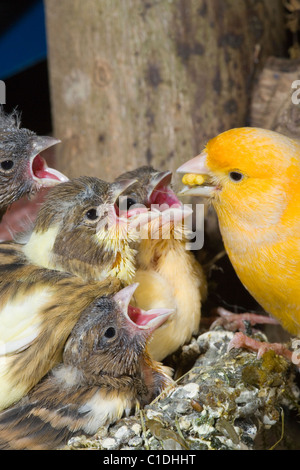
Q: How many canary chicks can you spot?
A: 4